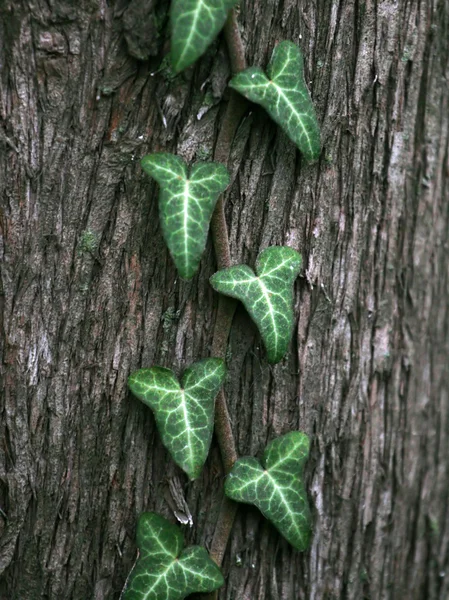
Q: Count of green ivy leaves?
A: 7